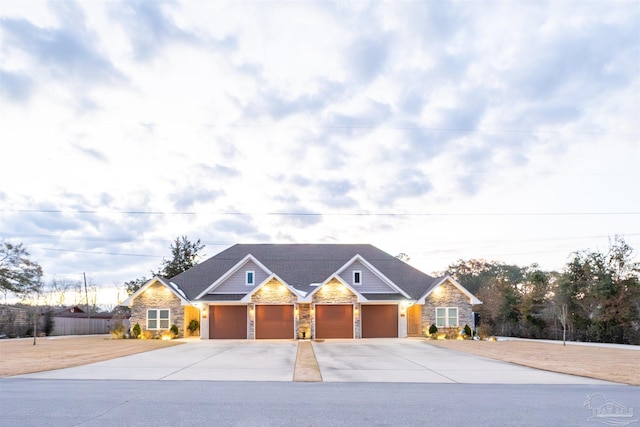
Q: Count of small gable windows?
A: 2